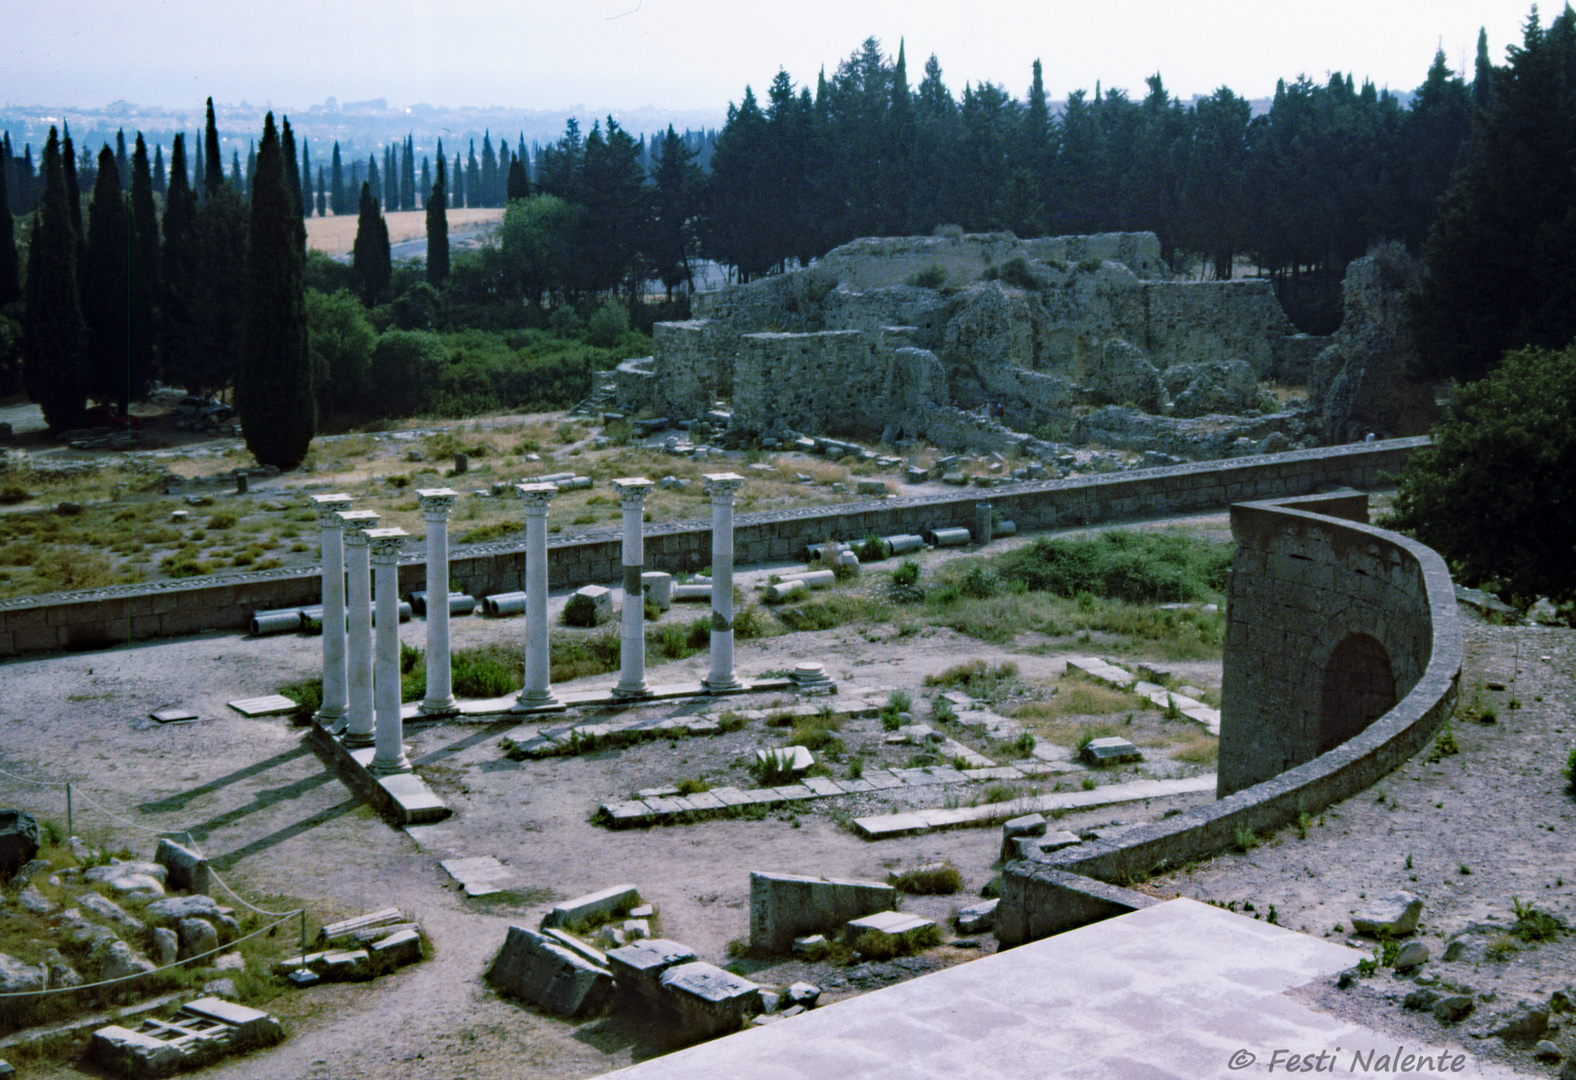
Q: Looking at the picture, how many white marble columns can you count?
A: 7